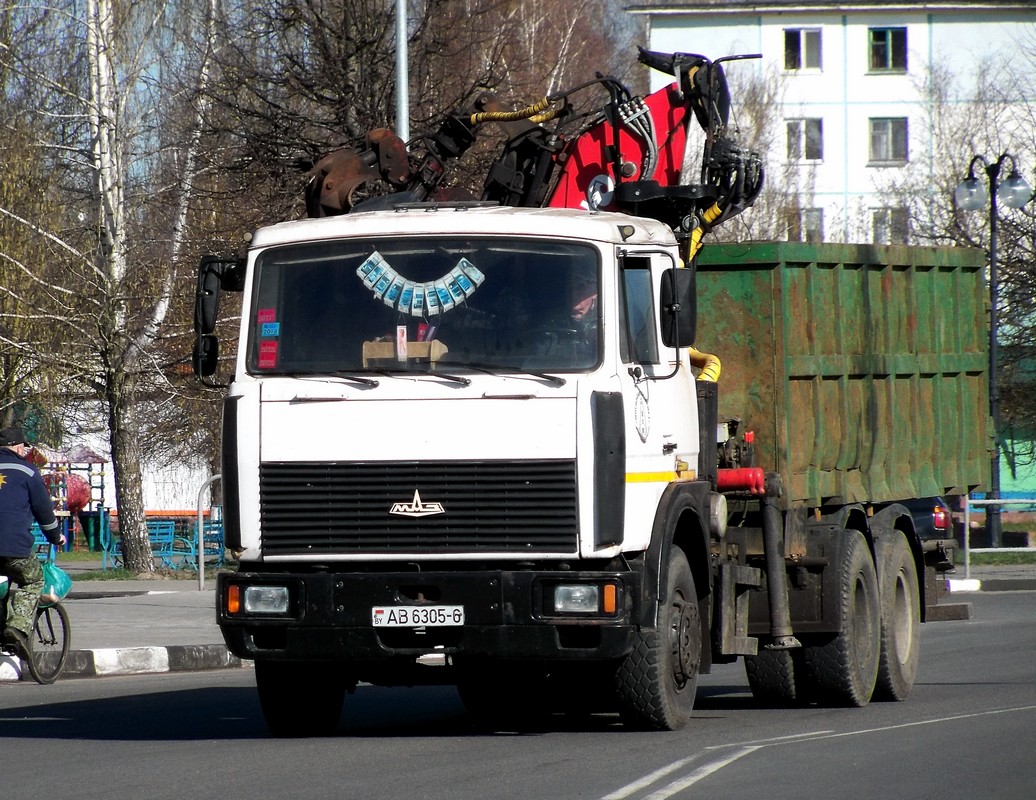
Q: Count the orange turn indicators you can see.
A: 2